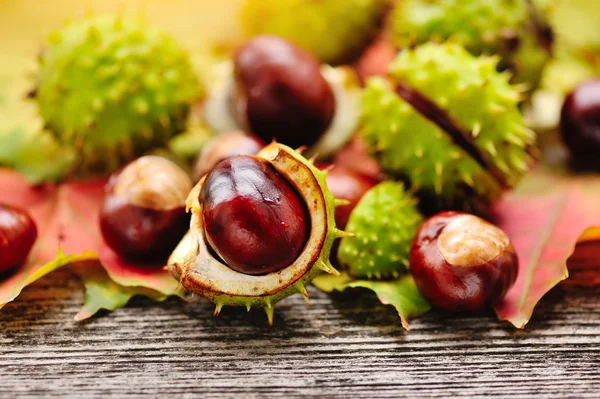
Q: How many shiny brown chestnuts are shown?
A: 8